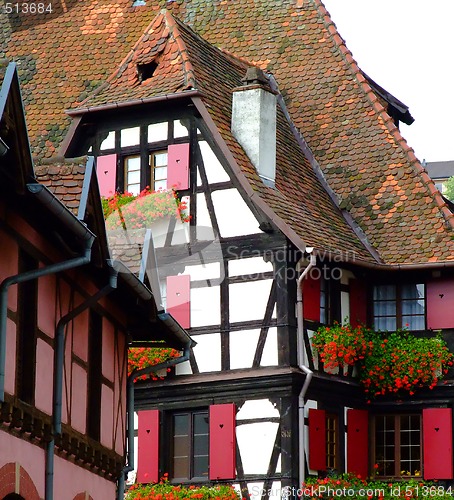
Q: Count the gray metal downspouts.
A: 4